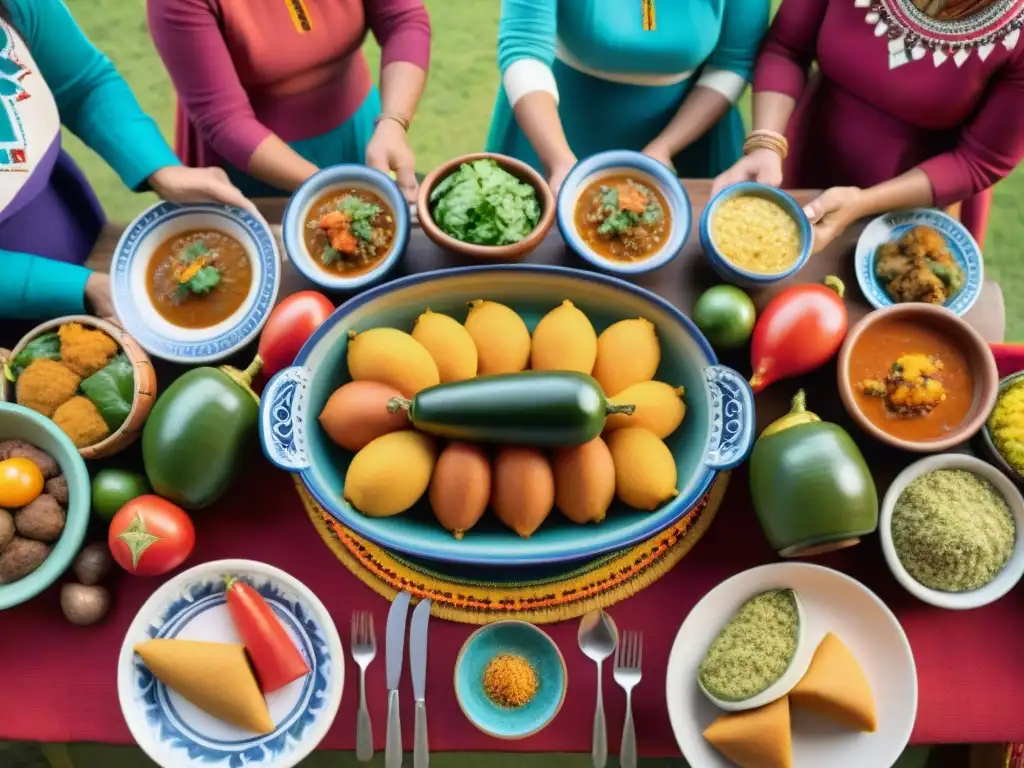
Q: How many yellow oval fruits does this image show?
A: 8